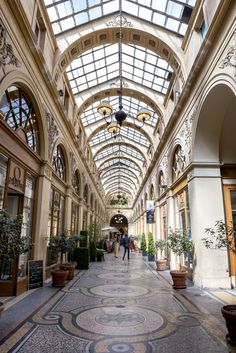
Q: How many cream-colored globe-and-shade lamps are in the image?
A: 3